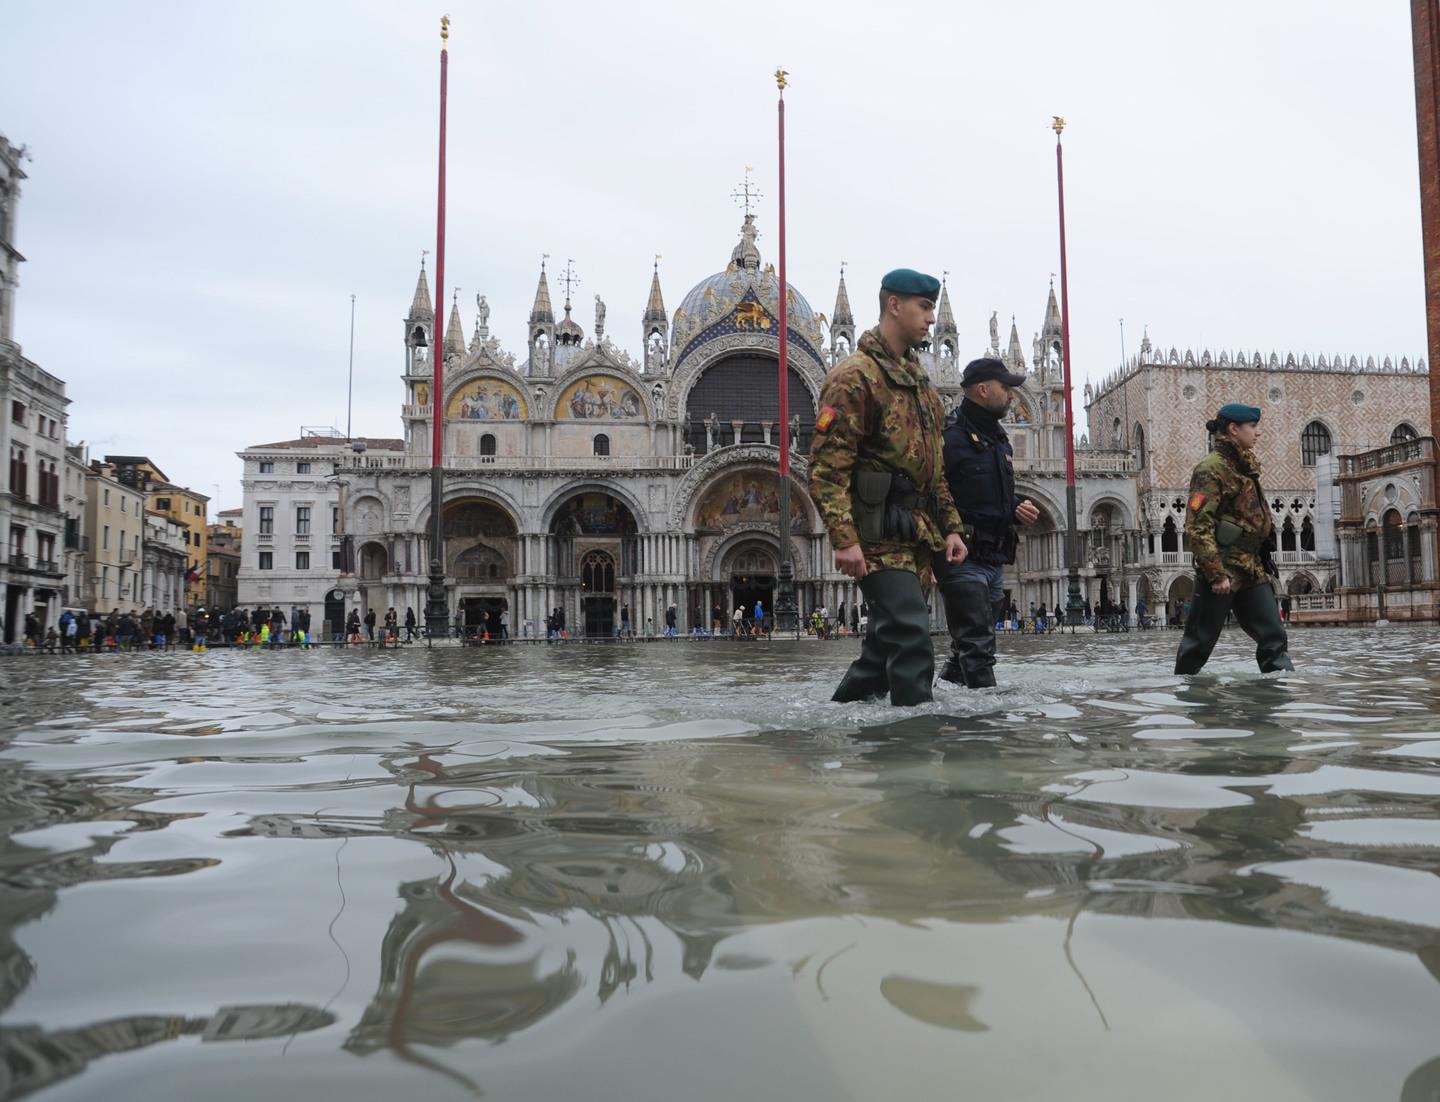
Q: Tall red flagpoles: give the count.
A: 3